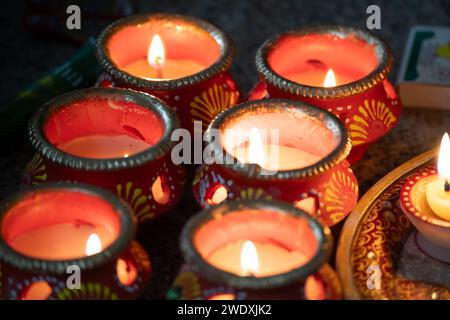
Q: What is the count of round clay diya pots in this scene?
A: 6